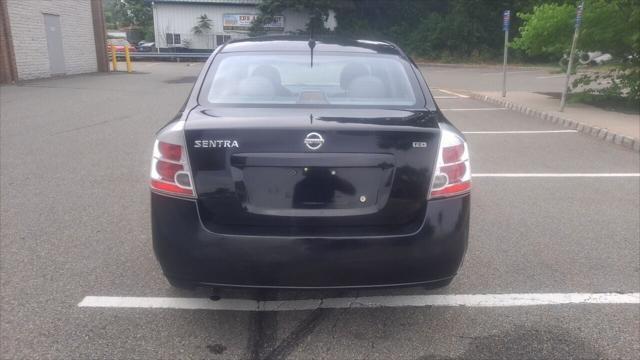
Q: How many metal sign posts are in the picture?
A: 2